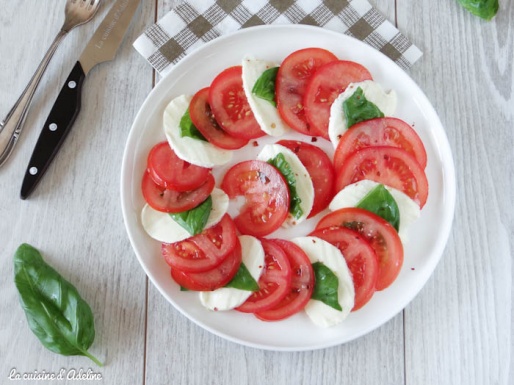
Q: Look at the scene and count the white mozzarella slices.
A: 8